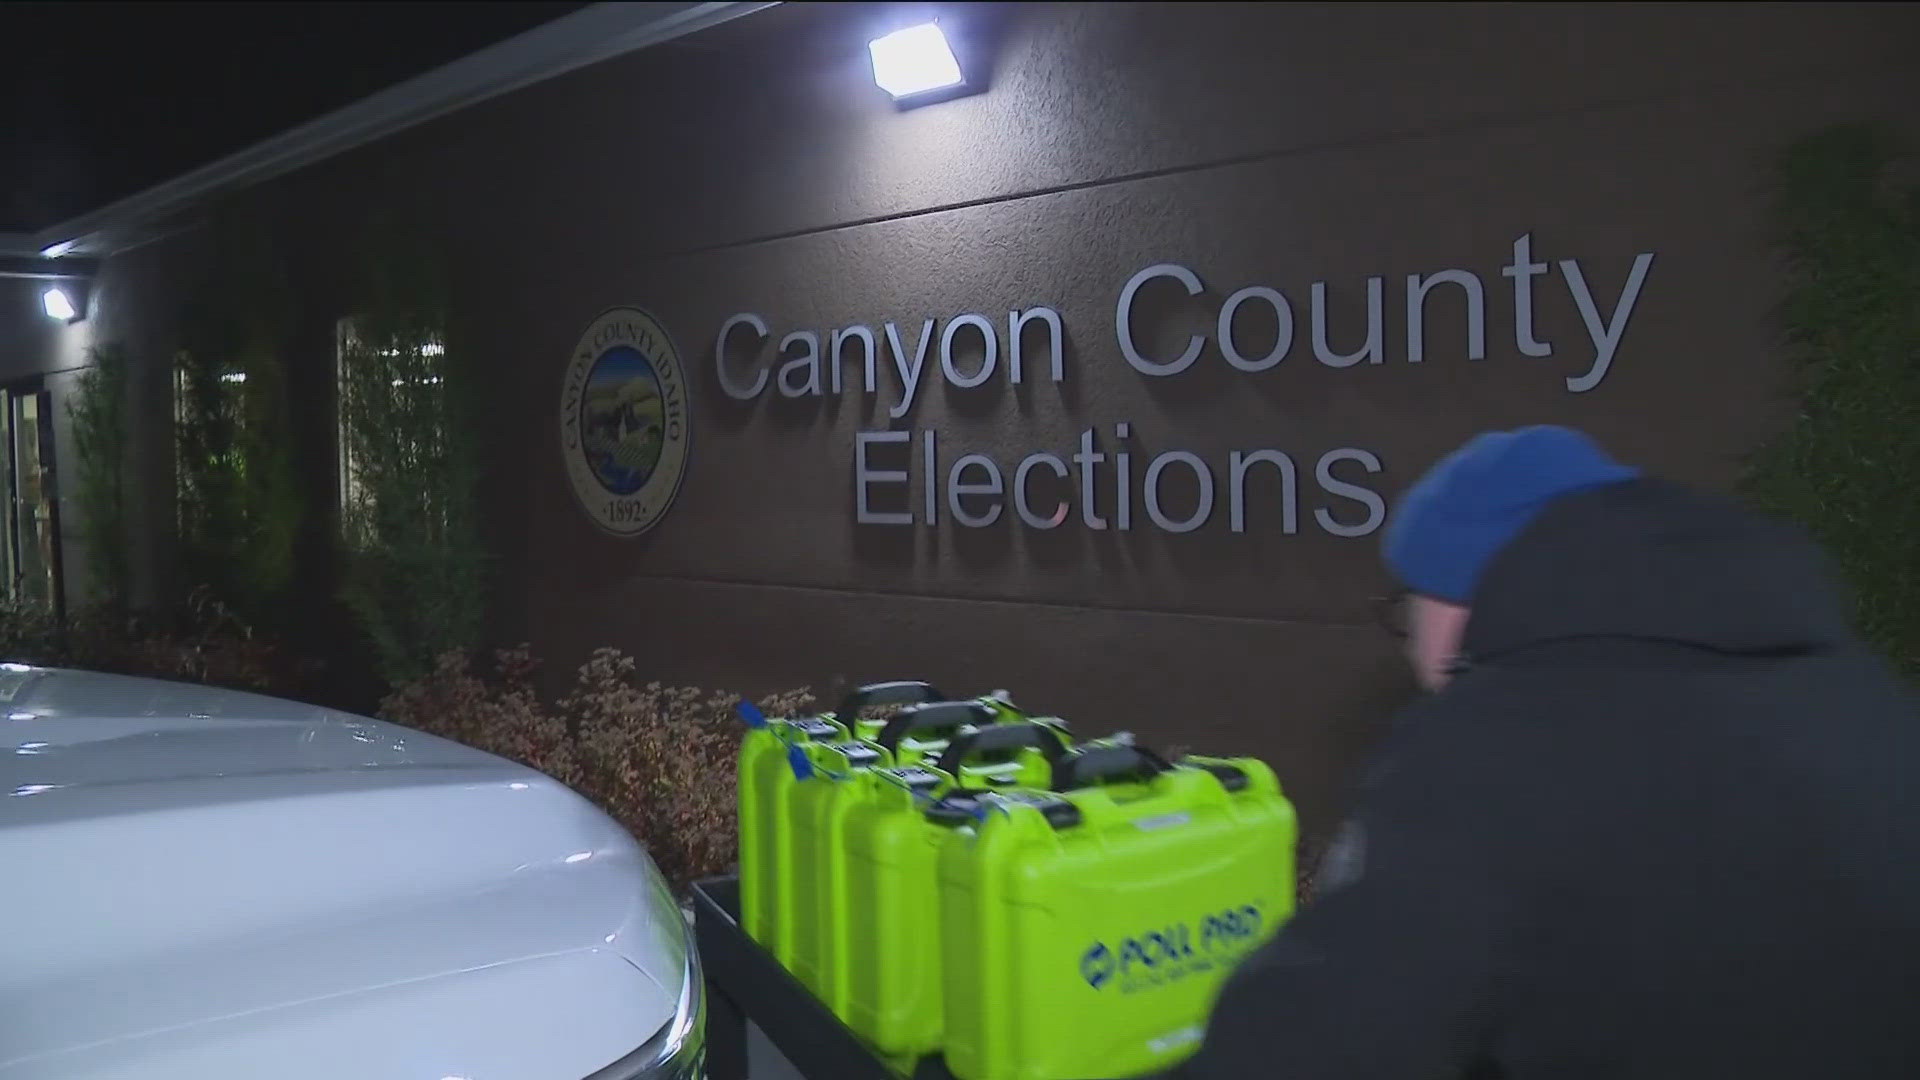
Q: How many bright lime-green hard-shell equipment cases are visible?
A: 4